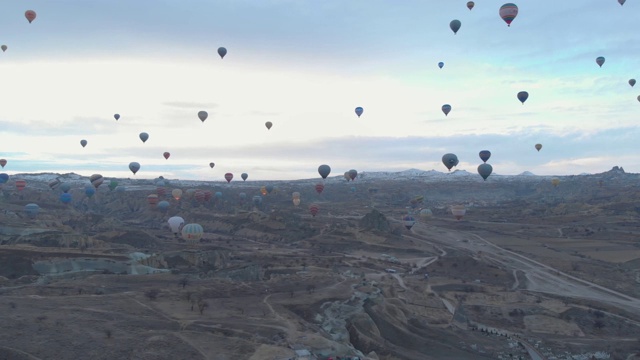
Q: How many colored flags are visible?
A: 0